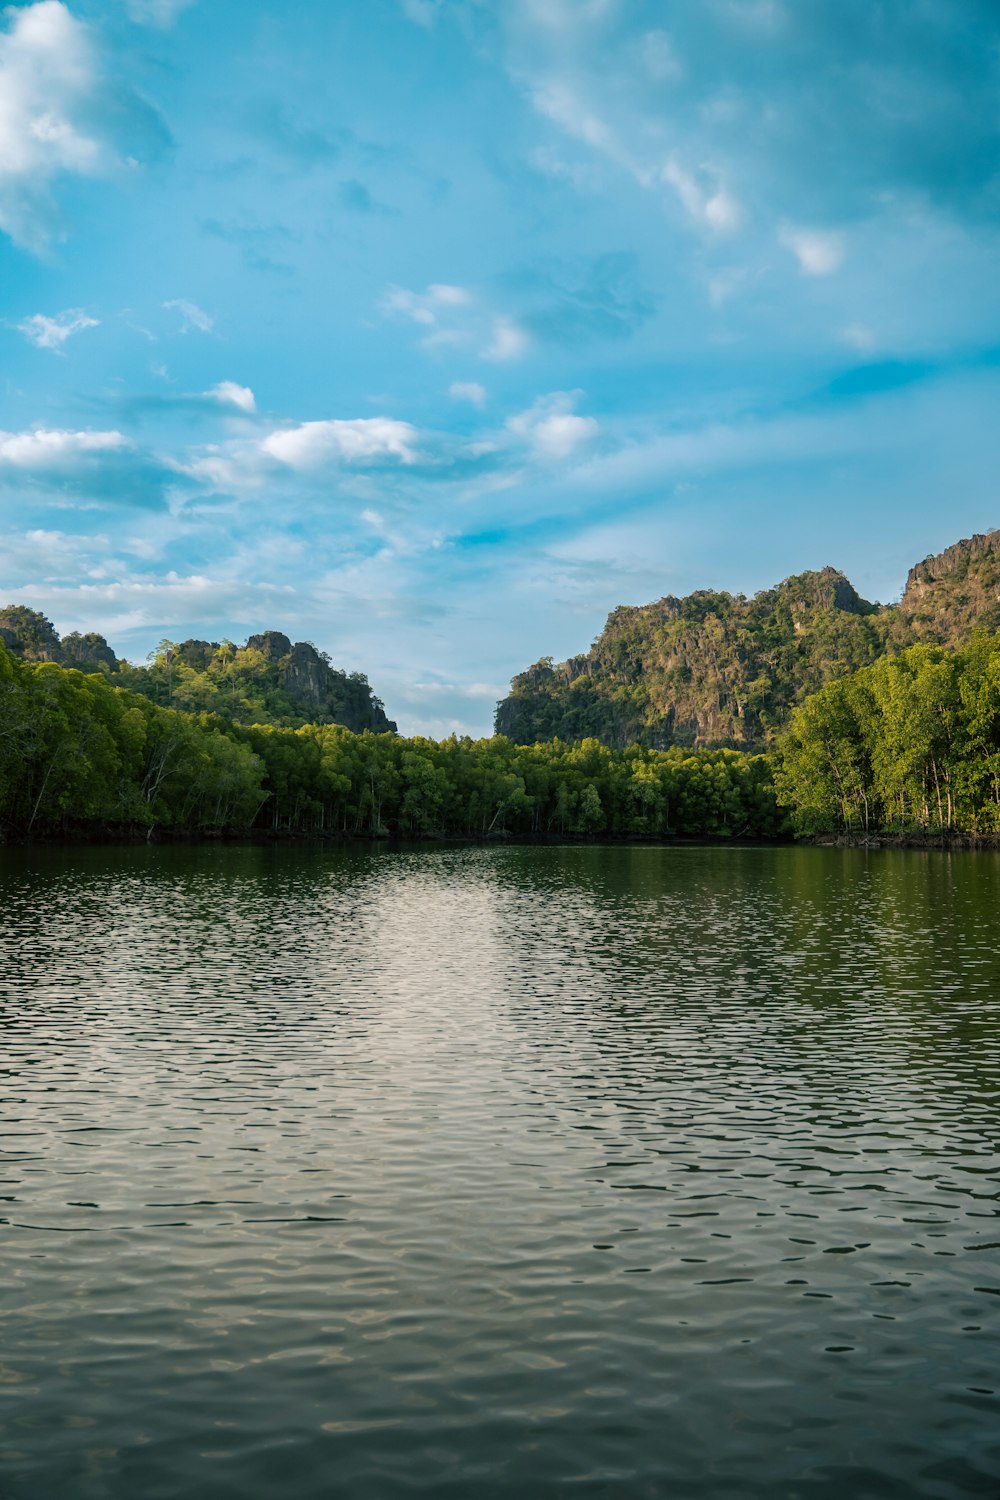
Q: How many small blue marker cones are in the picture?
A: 0